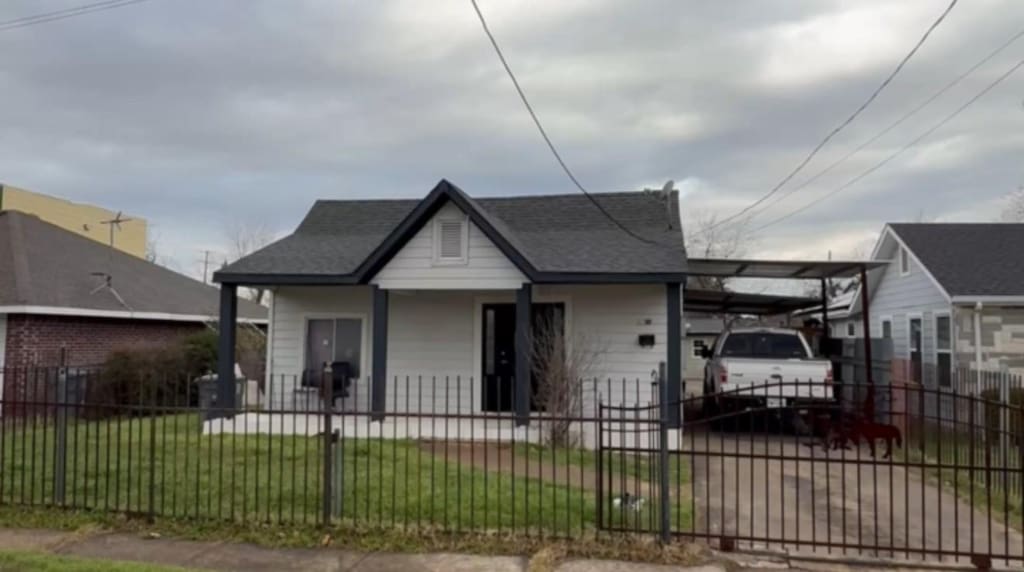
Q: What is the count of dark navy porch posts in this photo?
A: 4